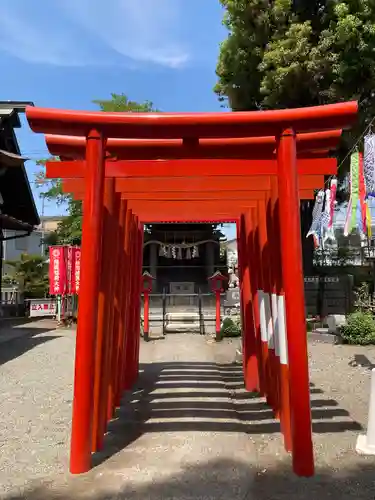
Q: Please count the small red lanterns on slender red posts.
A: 2